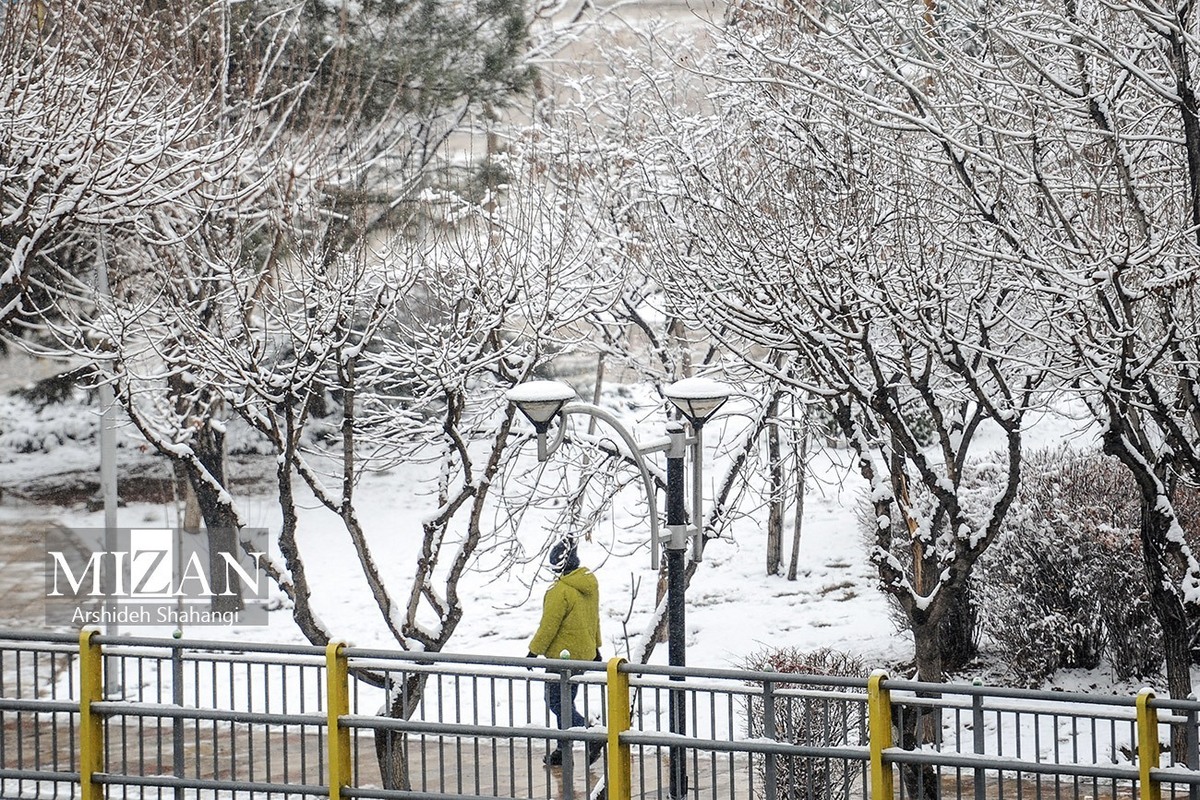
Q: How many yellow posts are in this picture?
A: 5